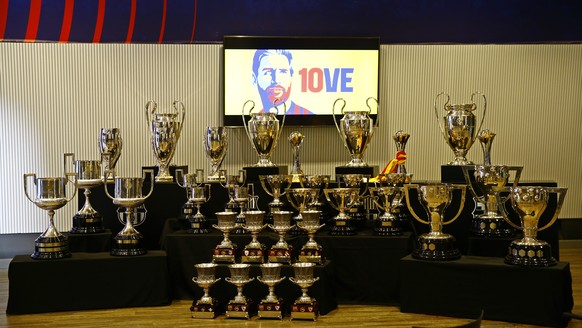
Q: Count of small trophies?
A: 8